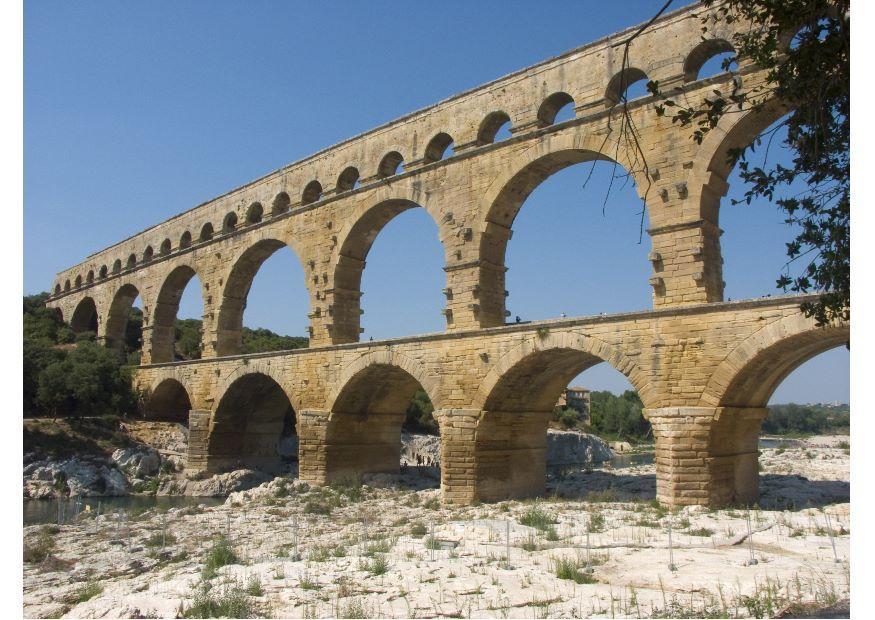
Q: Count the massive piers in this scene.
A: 4